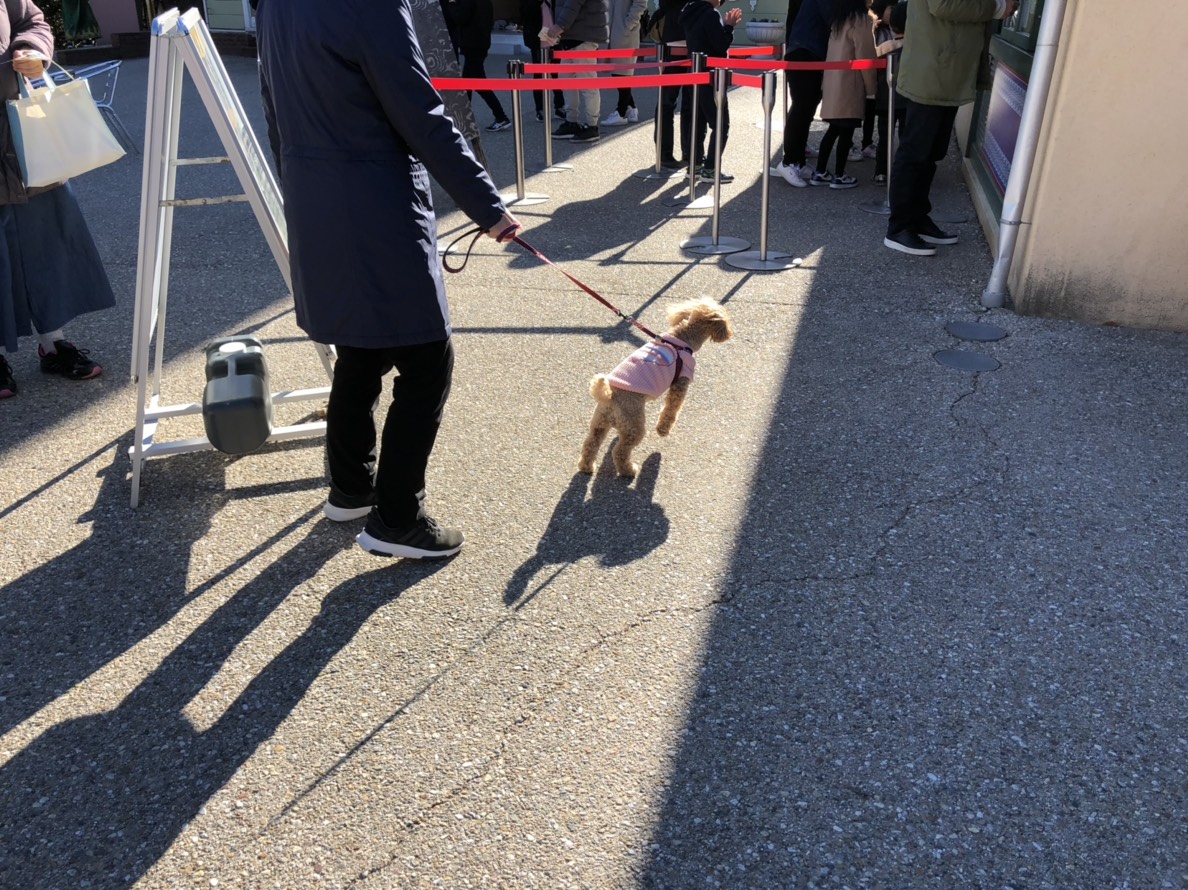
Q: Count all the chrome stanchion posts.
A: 8